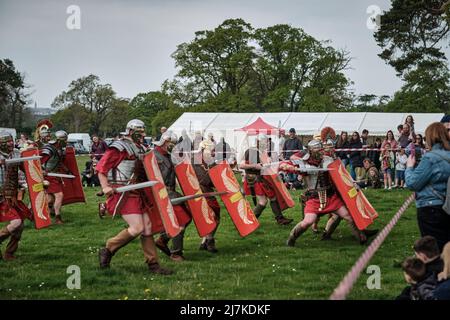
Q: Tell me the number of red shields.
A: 7